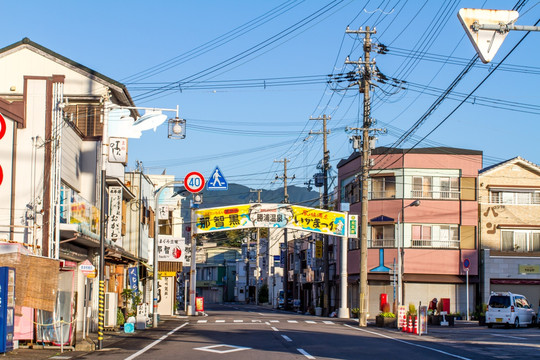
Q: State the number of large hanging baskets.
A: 0